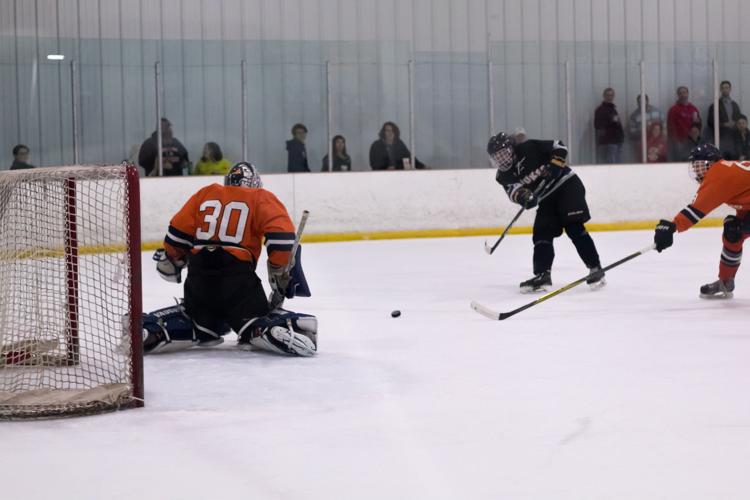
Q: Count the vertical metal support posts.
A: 9